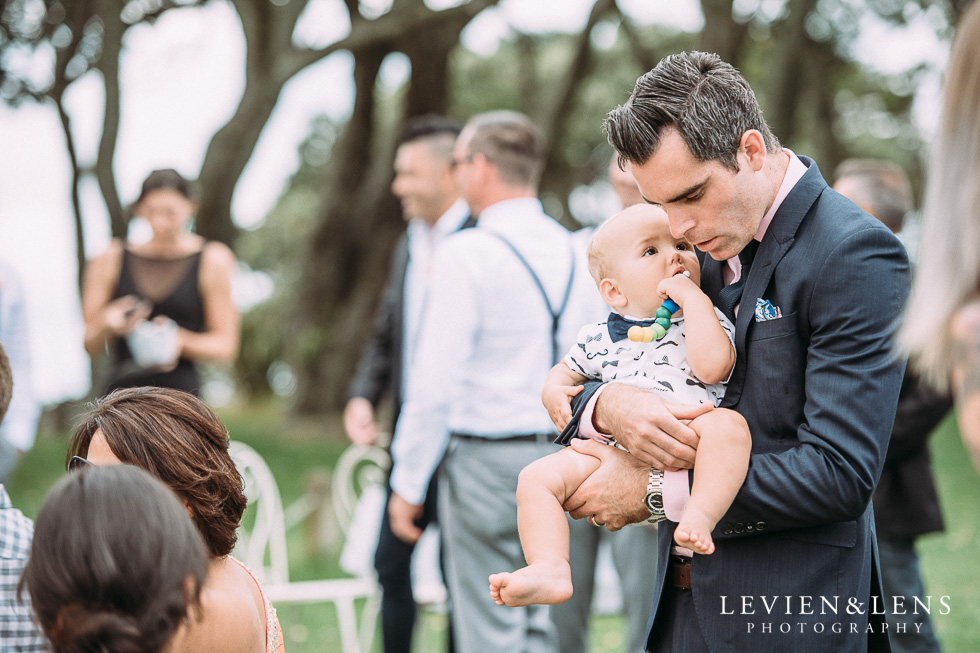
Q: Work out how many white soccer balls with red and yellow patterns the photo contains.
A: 0